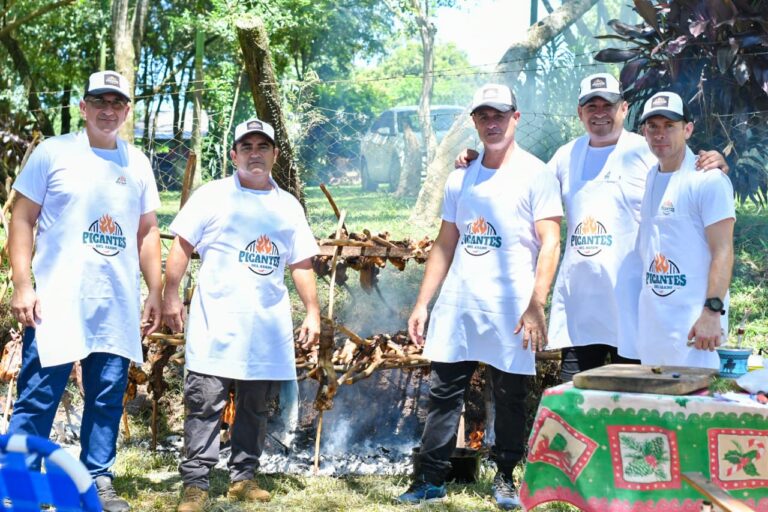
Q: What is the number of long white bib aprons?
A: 5